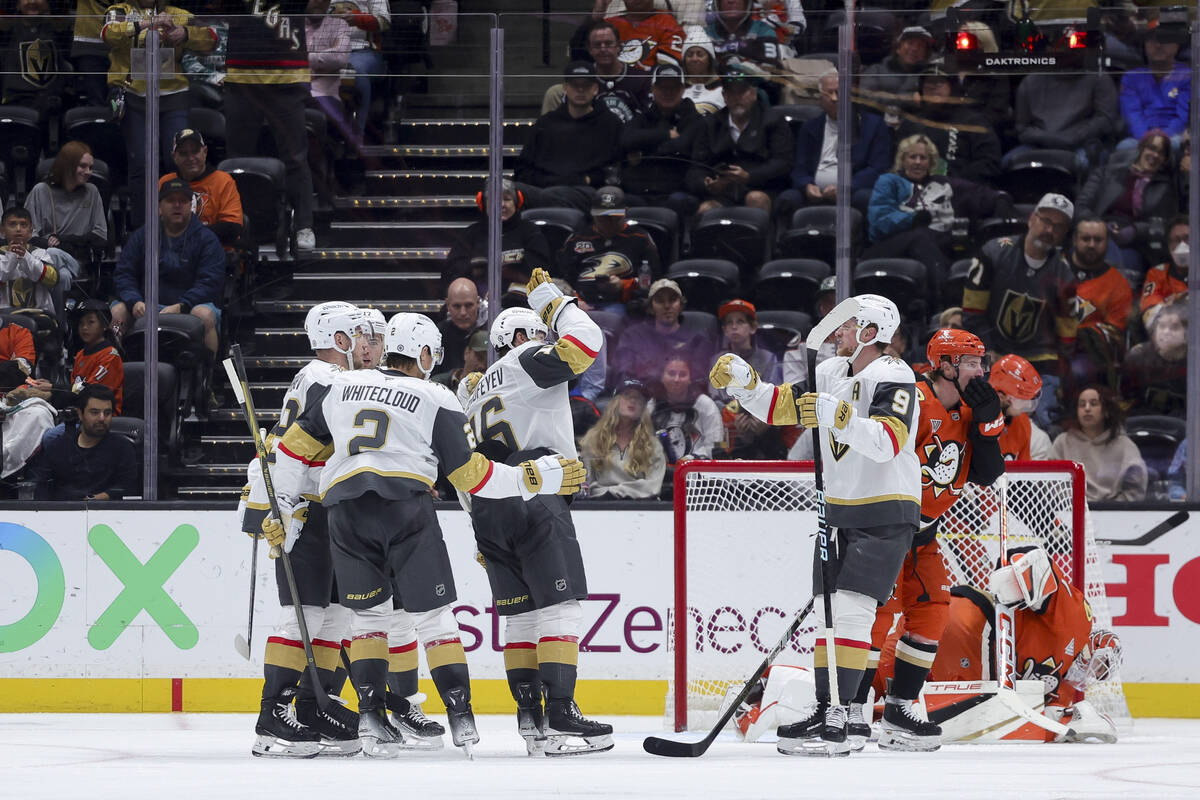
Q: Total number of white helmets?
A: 5